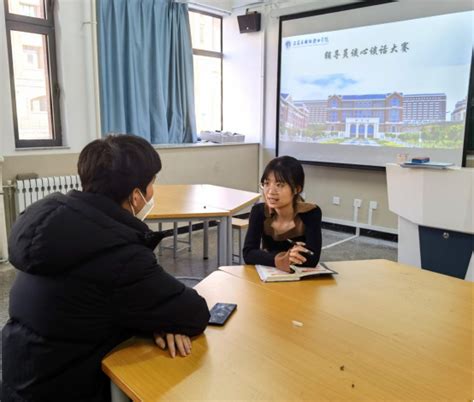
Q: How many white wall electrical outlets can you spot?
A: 3